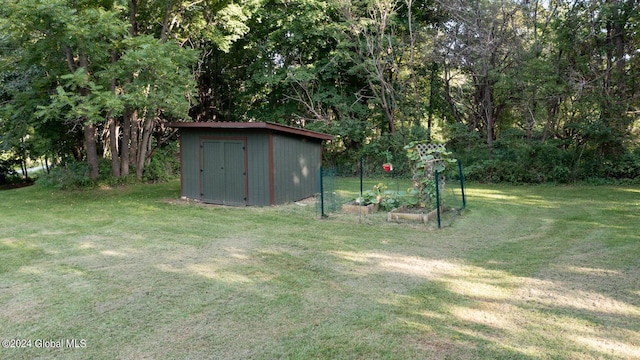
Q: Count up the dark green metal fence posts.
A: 4